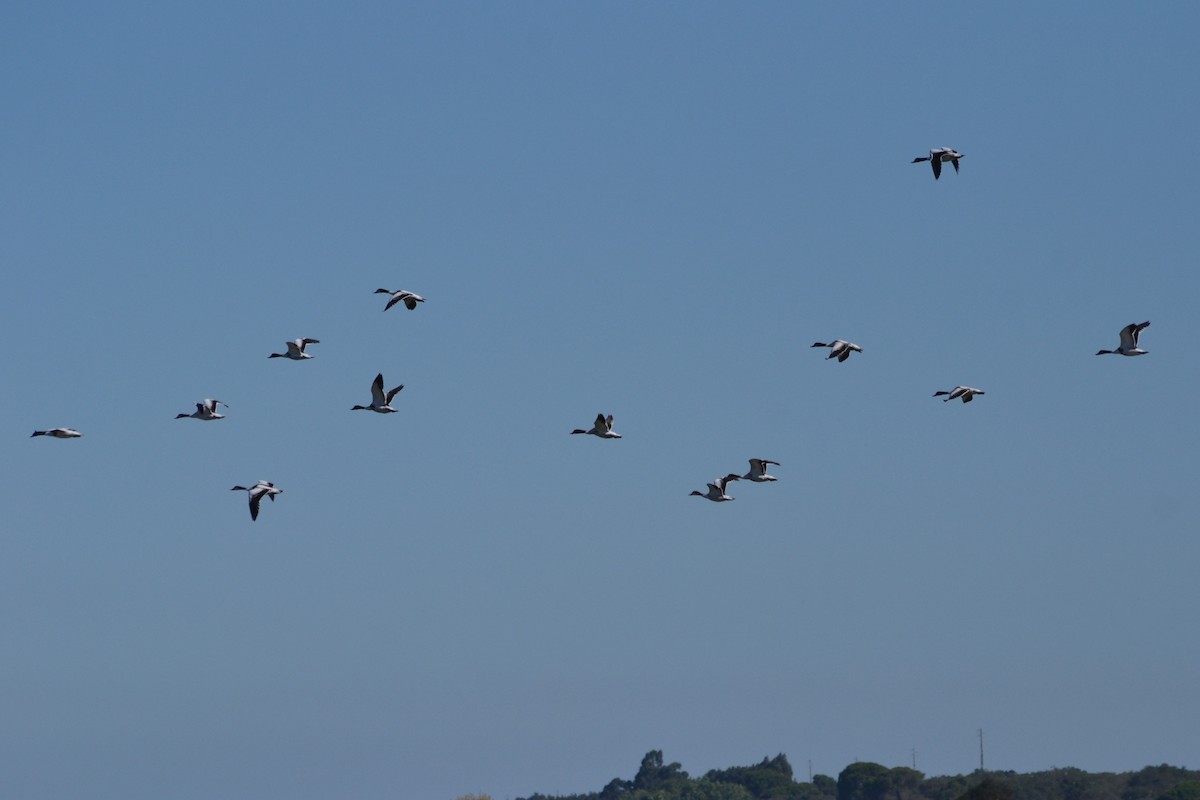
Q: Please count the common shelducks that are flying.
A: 13